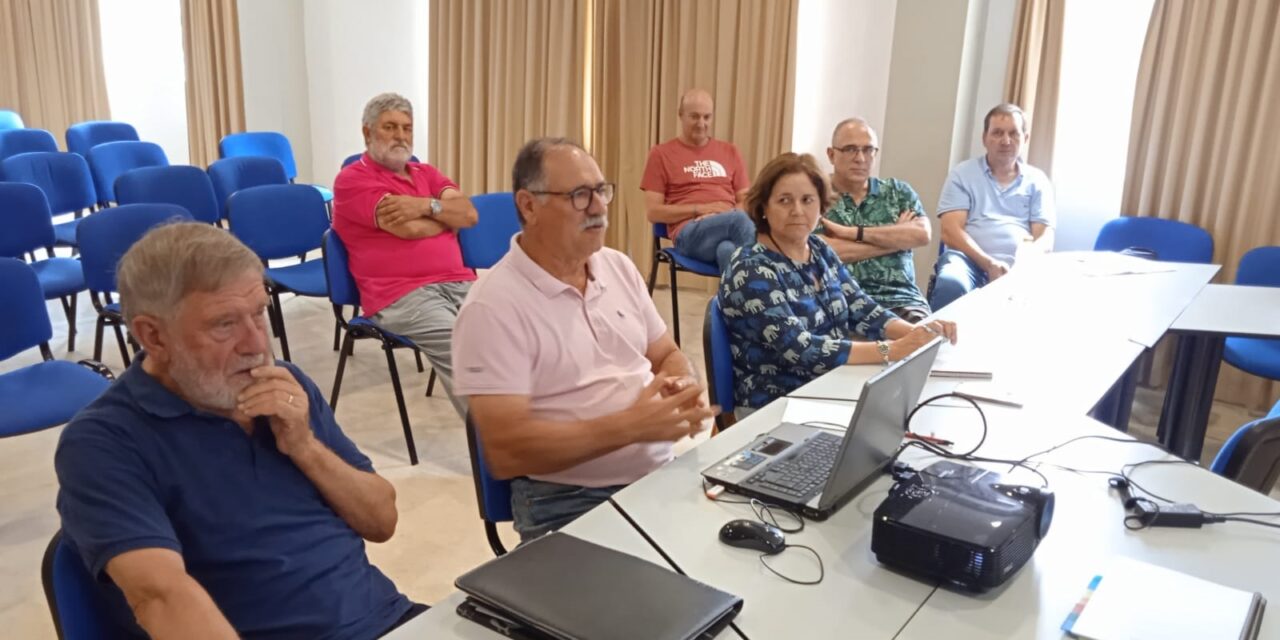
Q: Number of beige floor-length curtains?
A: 6